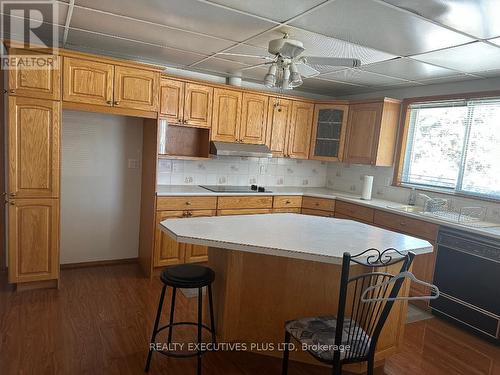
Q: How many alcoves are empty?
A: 2